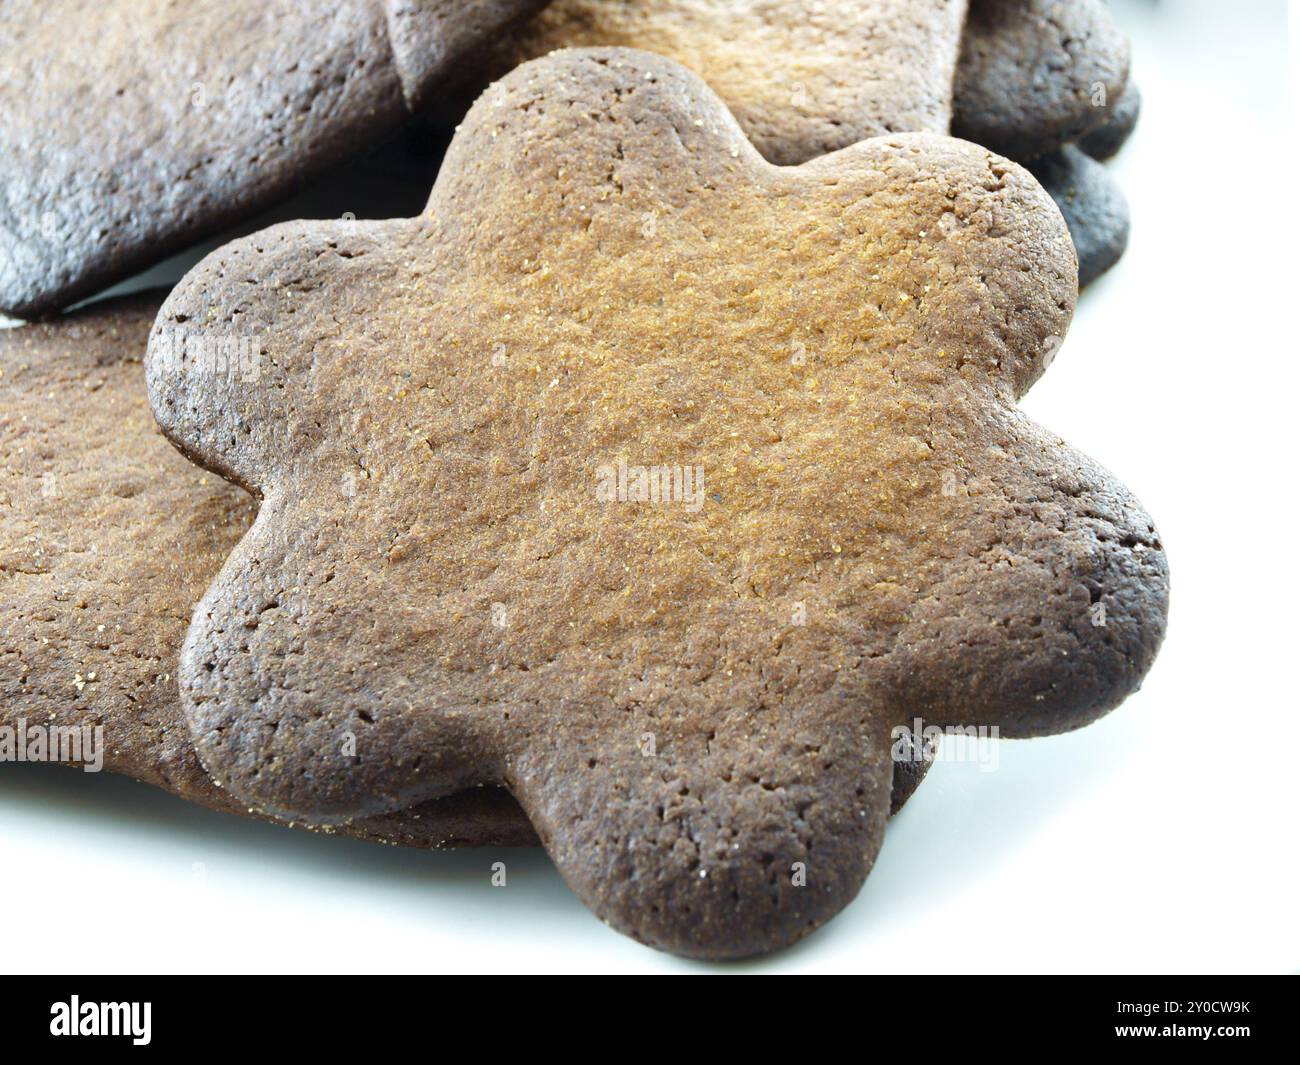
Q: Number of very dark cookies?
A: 3